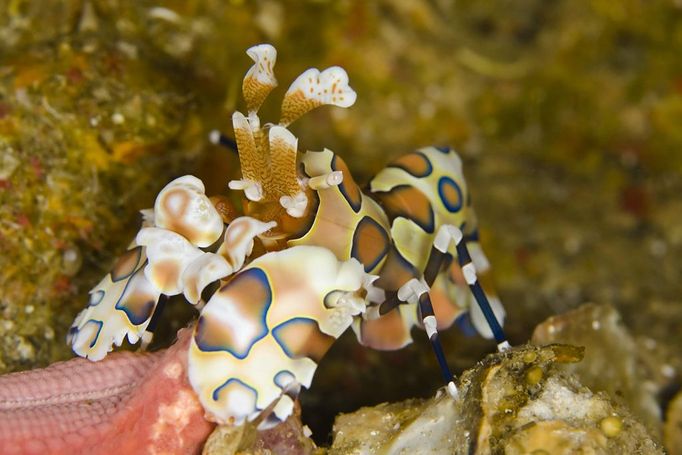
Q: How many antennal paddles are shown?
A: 2